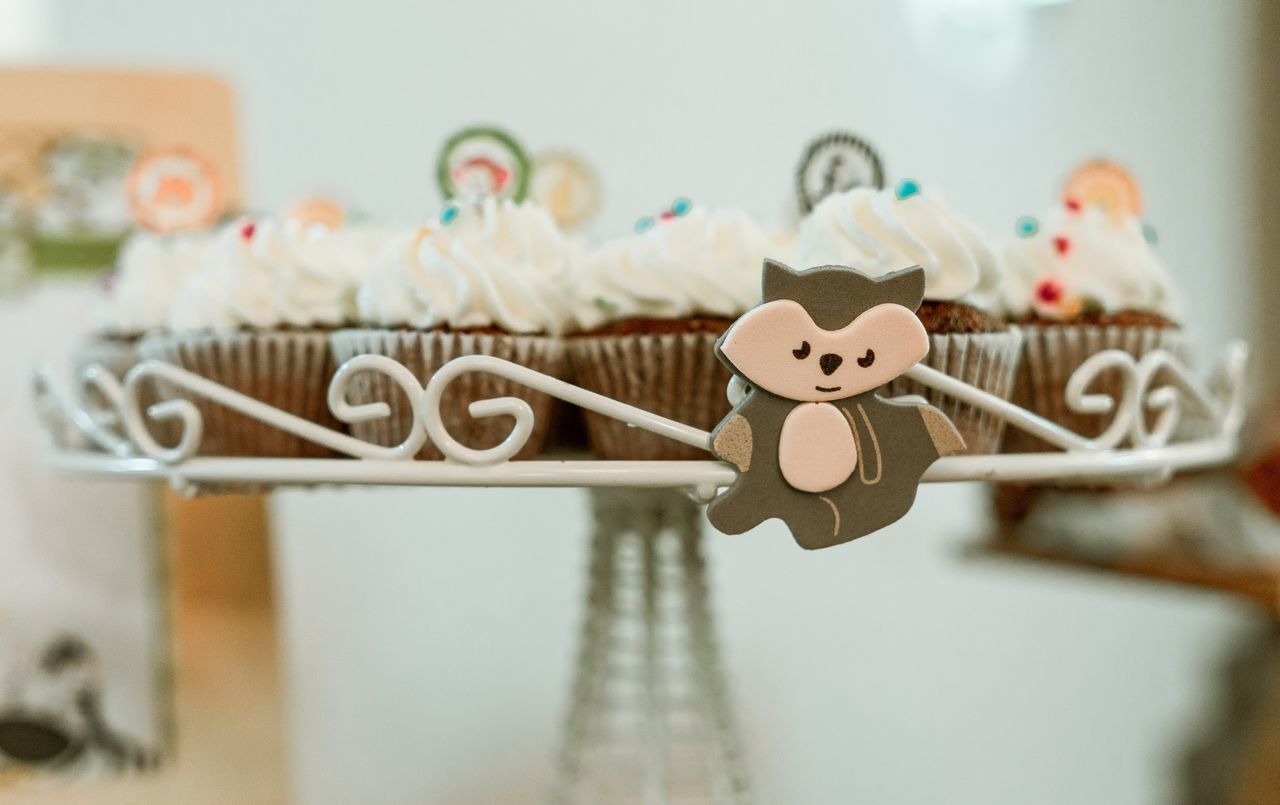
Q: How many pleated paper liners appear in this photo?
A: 6